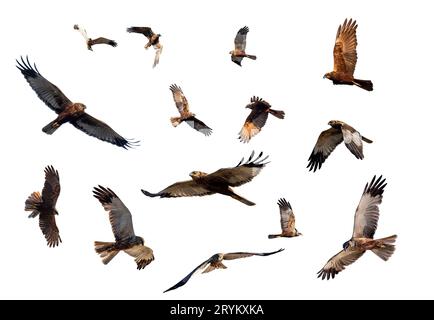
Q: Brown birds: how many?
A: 14